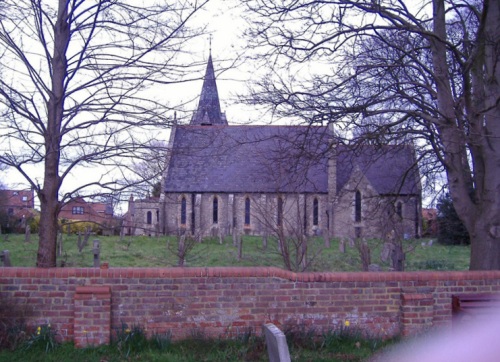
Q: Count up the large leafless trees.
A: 2